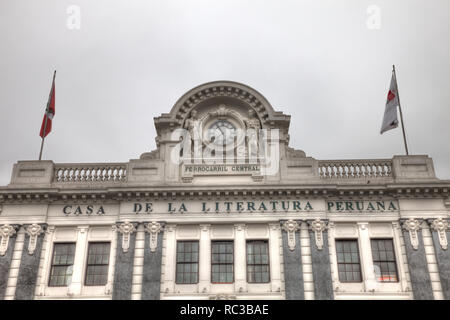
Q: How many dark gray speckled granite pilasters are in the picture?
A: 8